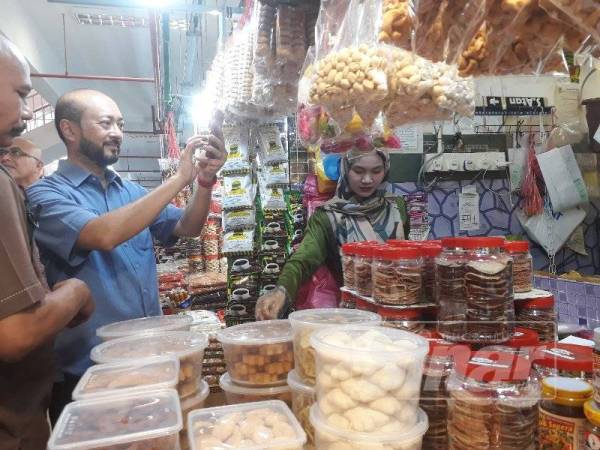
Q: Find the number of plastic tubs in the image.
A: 12